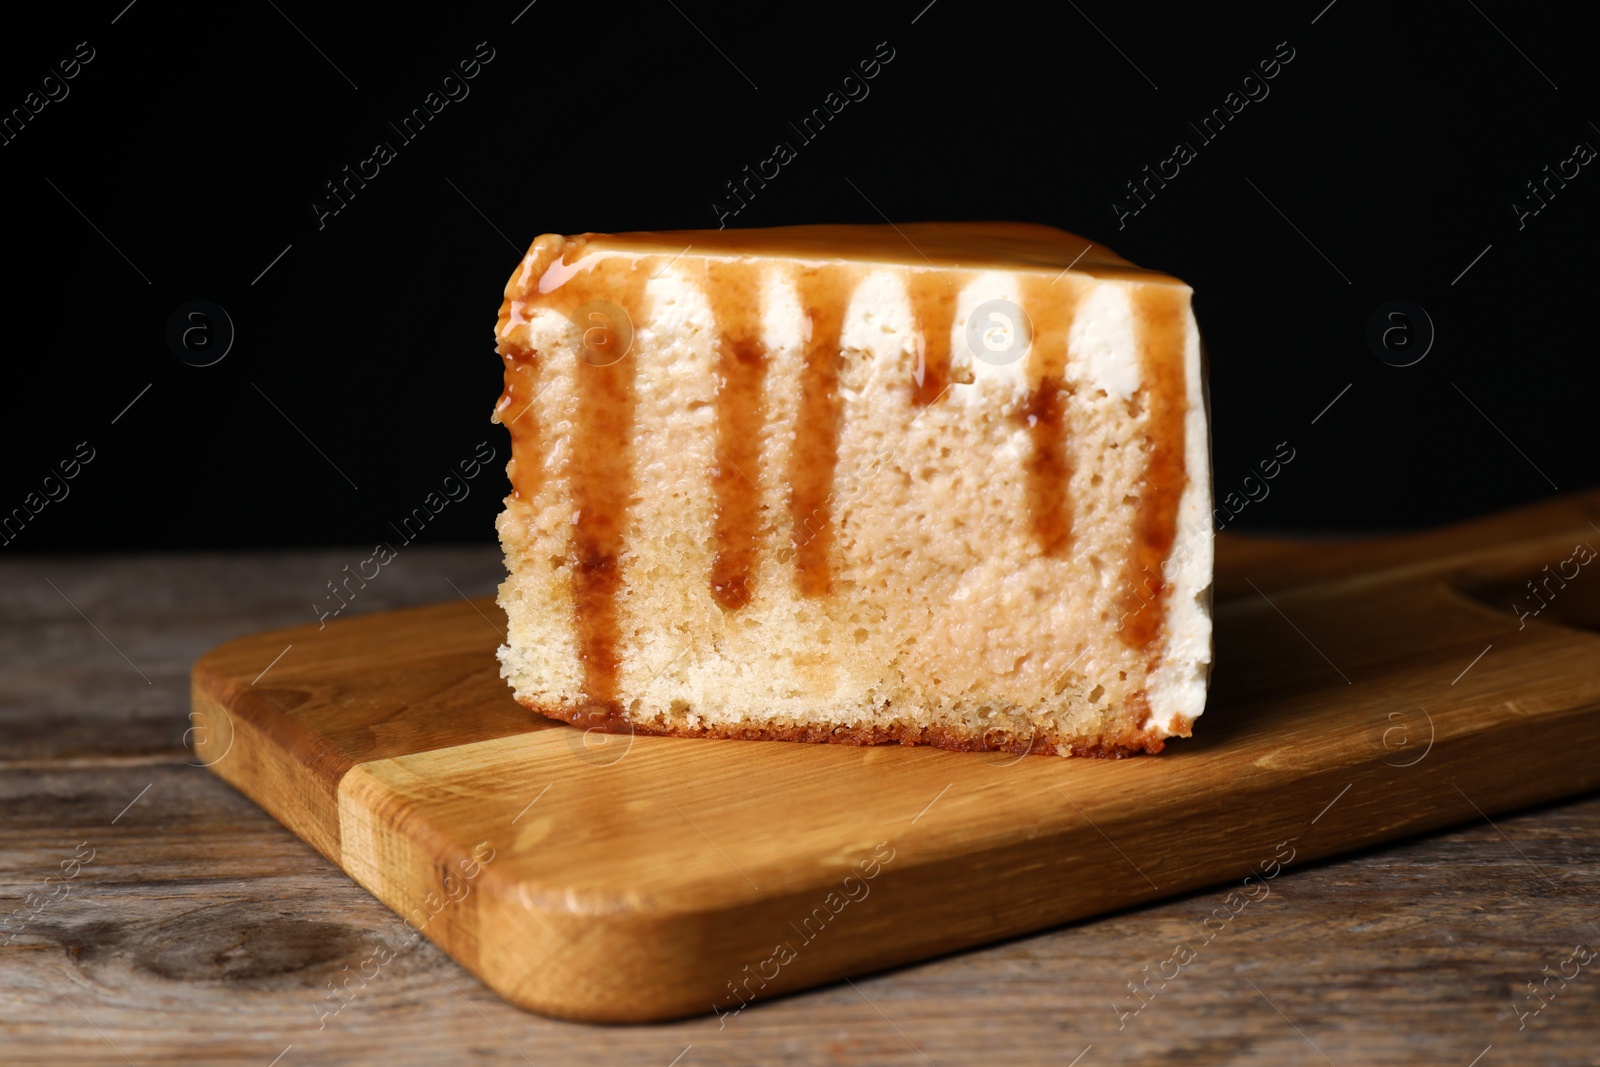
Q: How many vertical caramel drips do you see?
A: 7